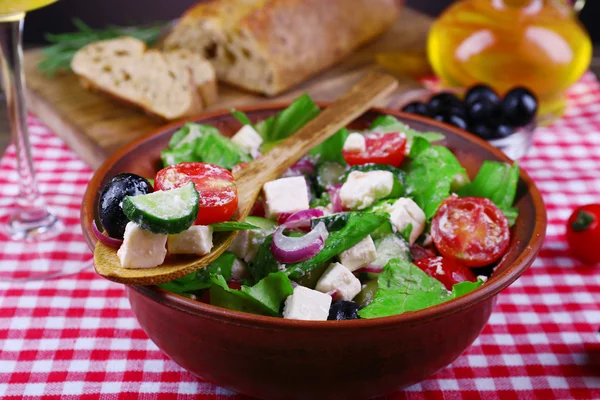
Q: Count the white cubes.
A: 10